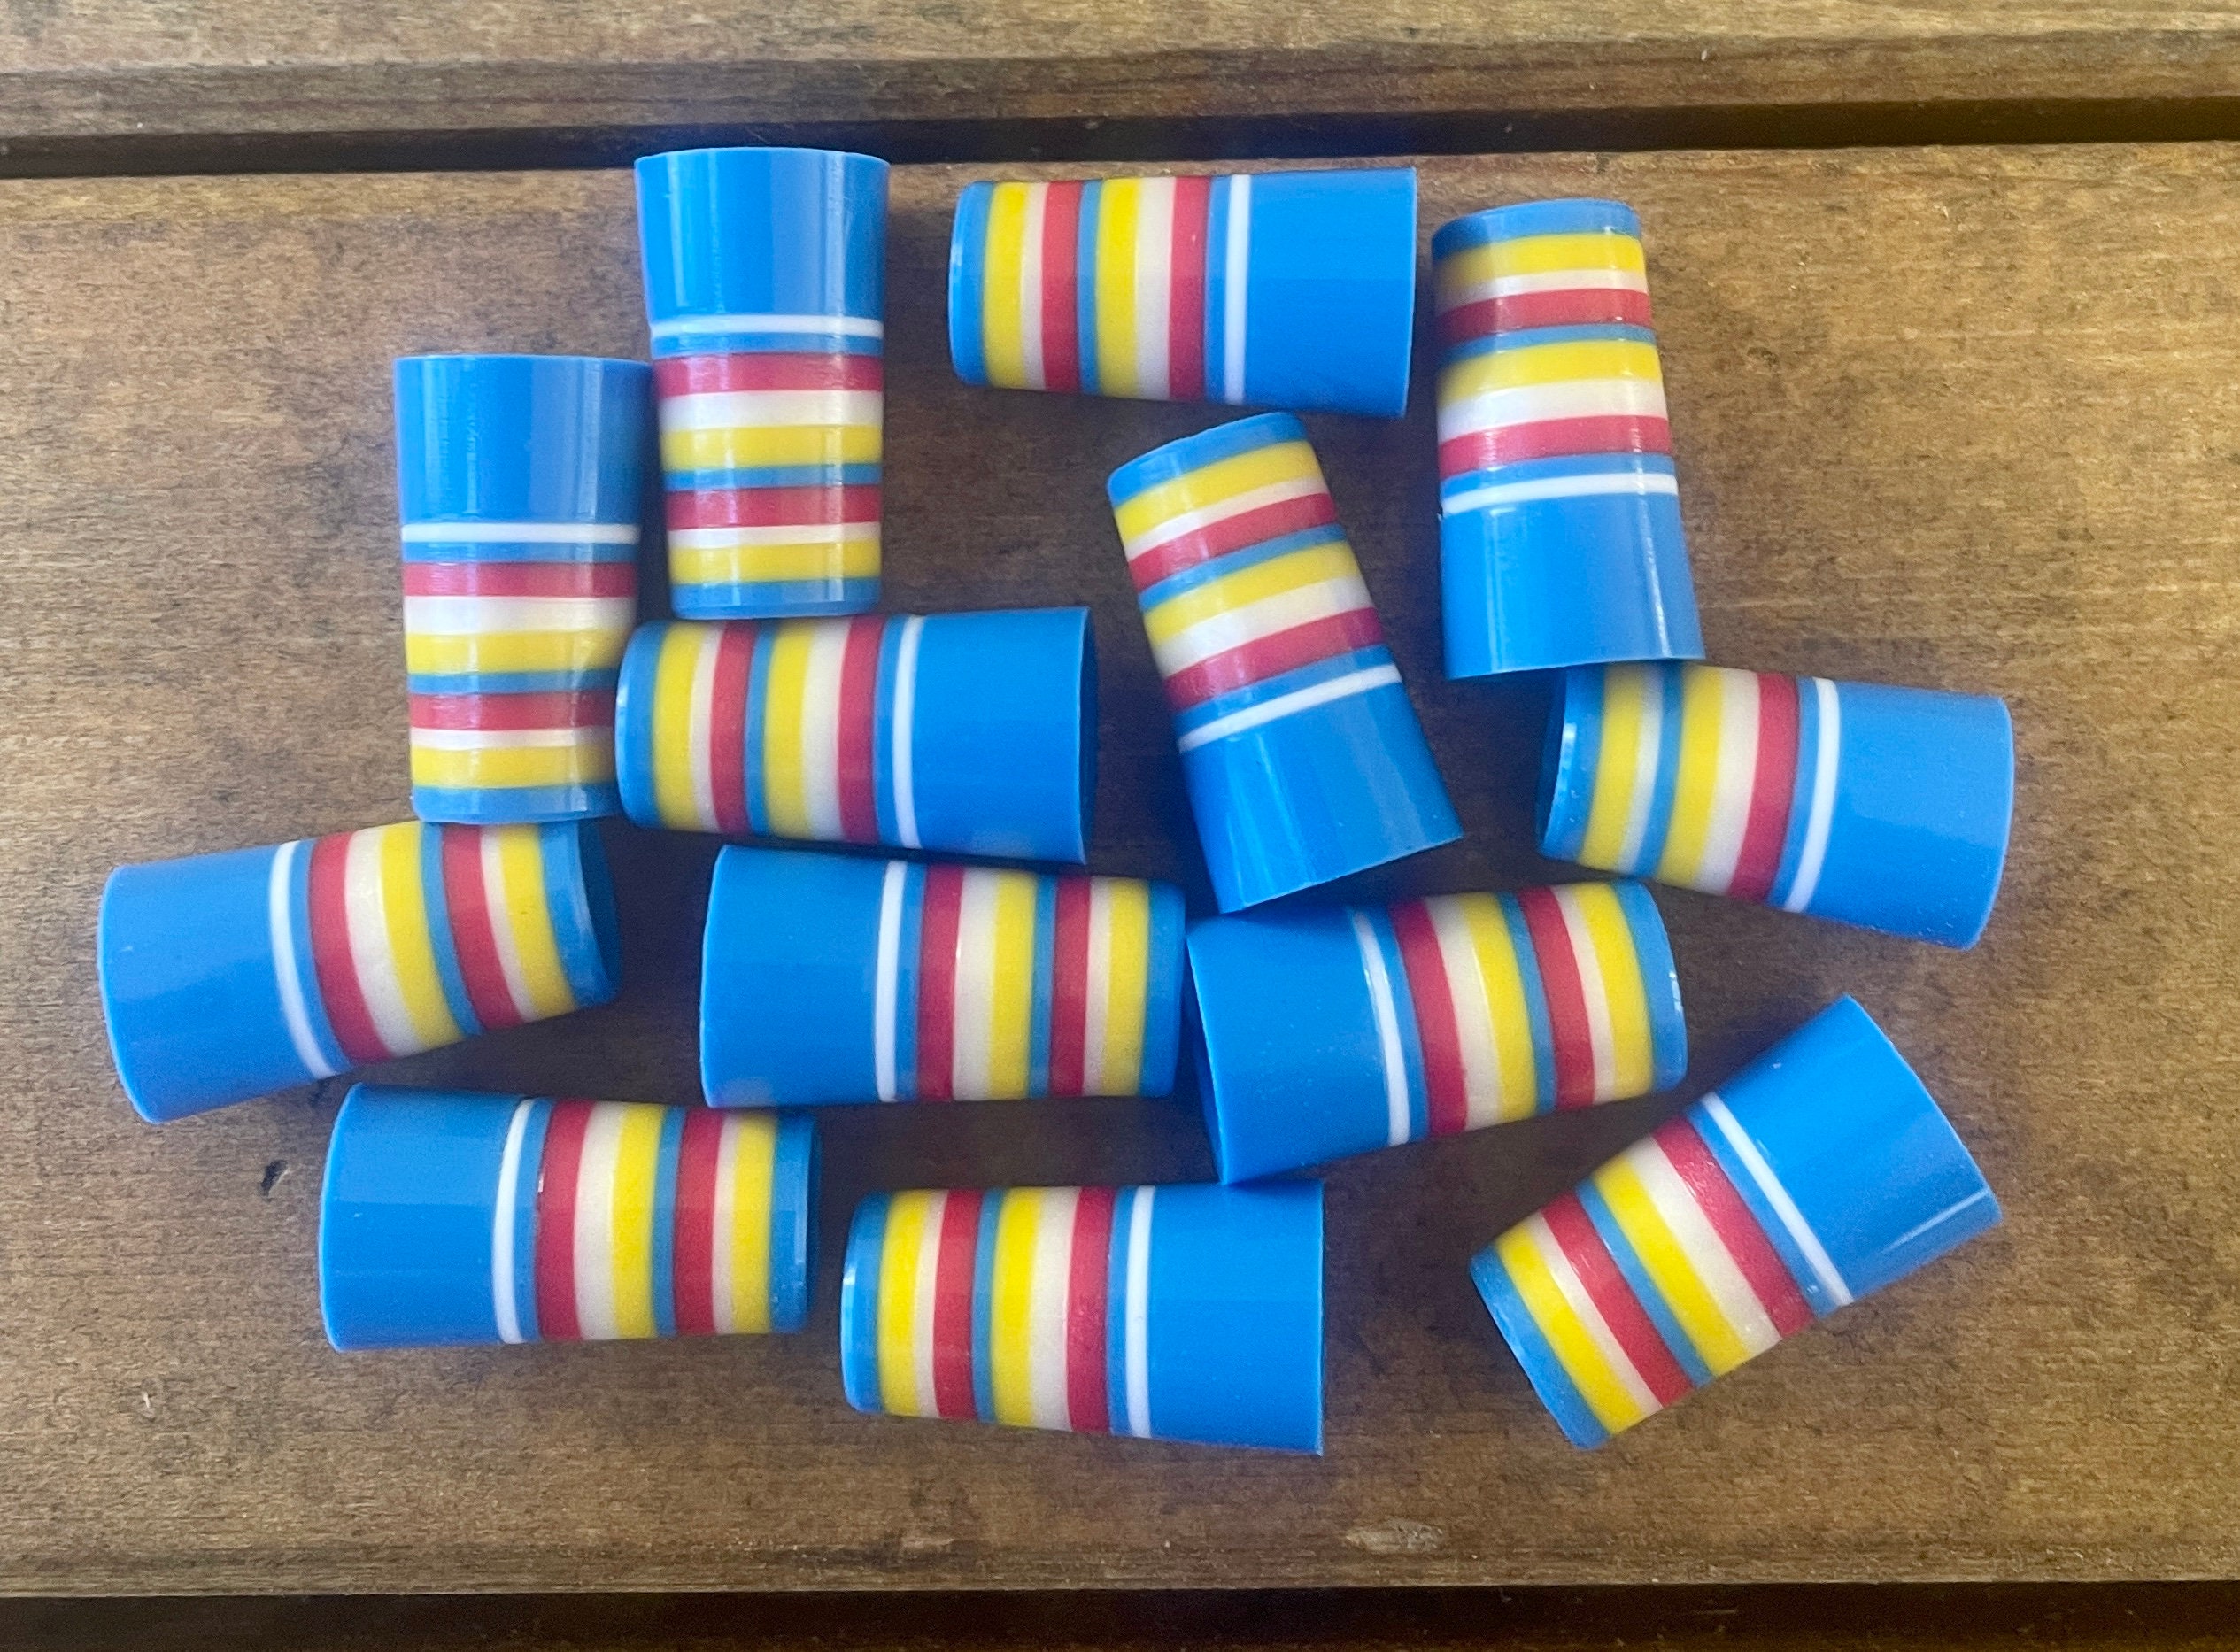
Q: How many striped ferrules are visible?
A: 13